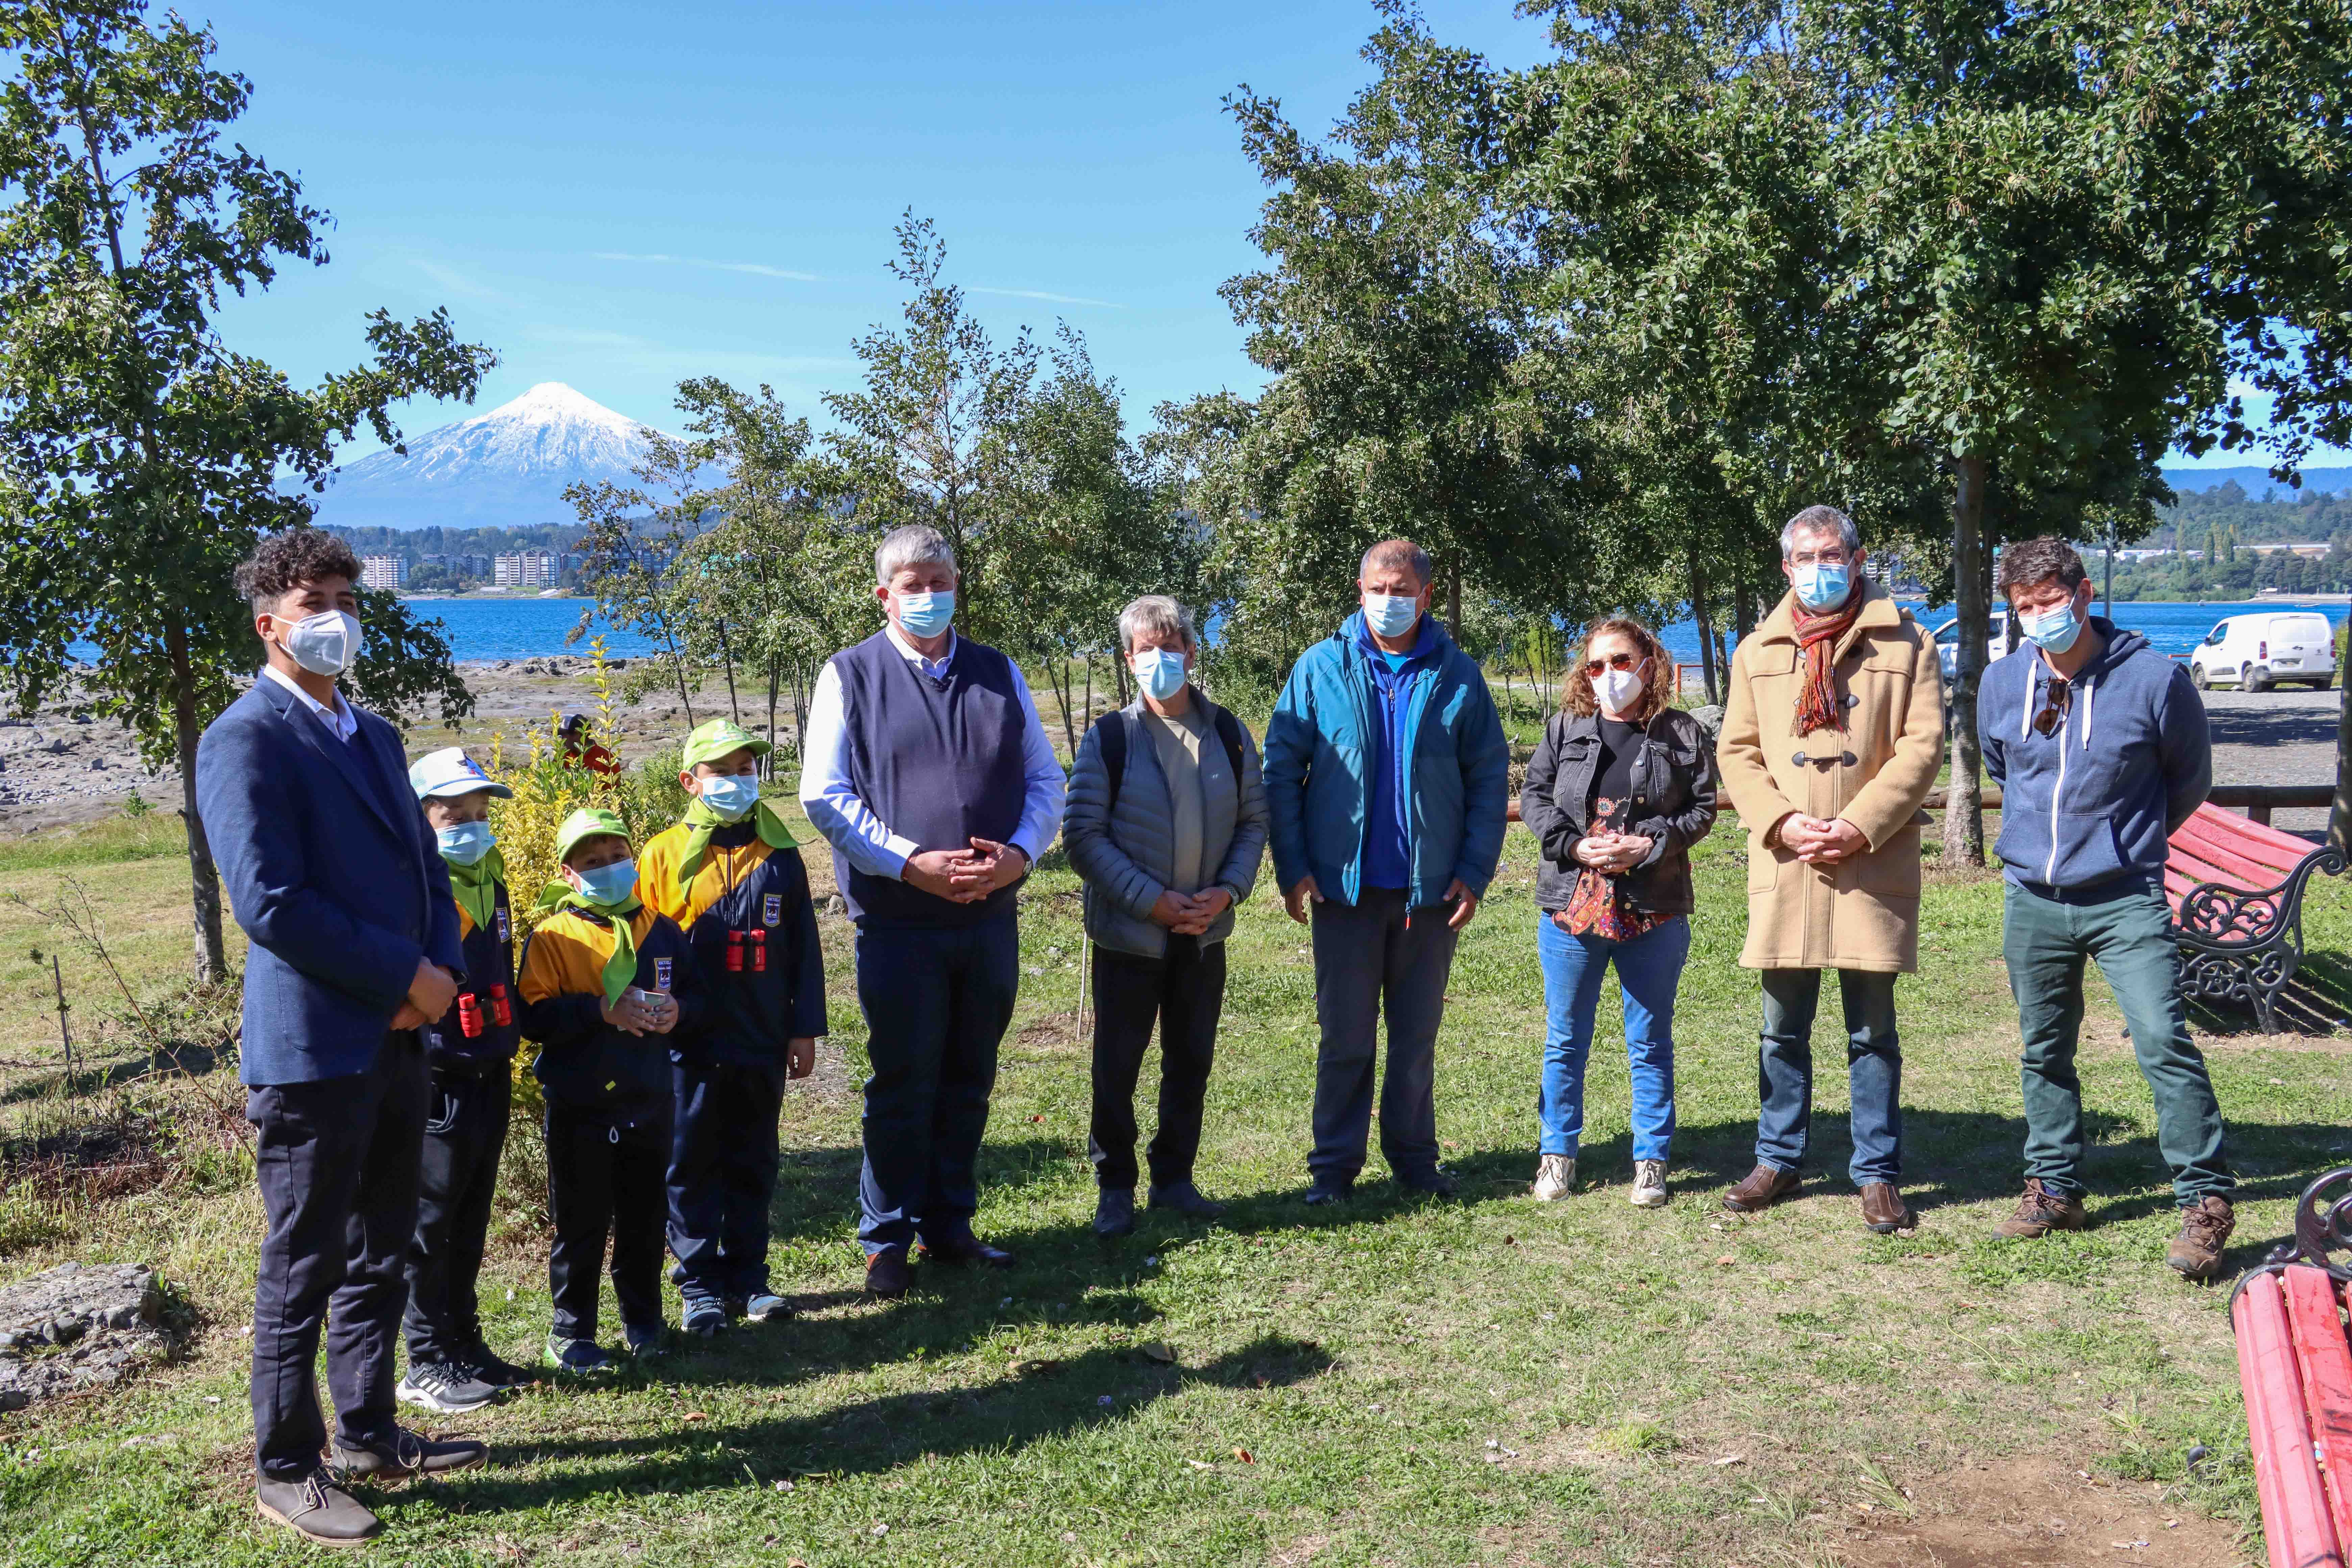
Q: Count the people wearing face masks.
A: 10